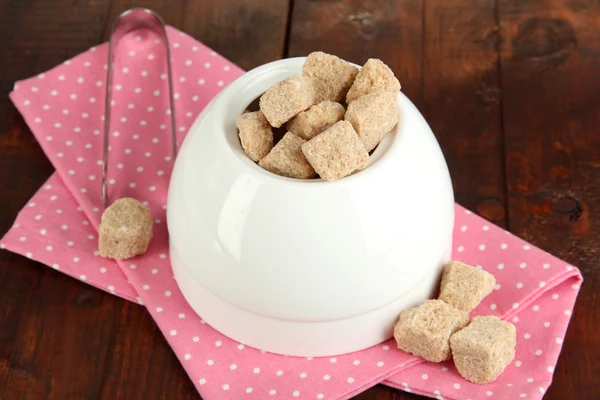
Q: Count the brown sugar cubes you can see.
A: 12